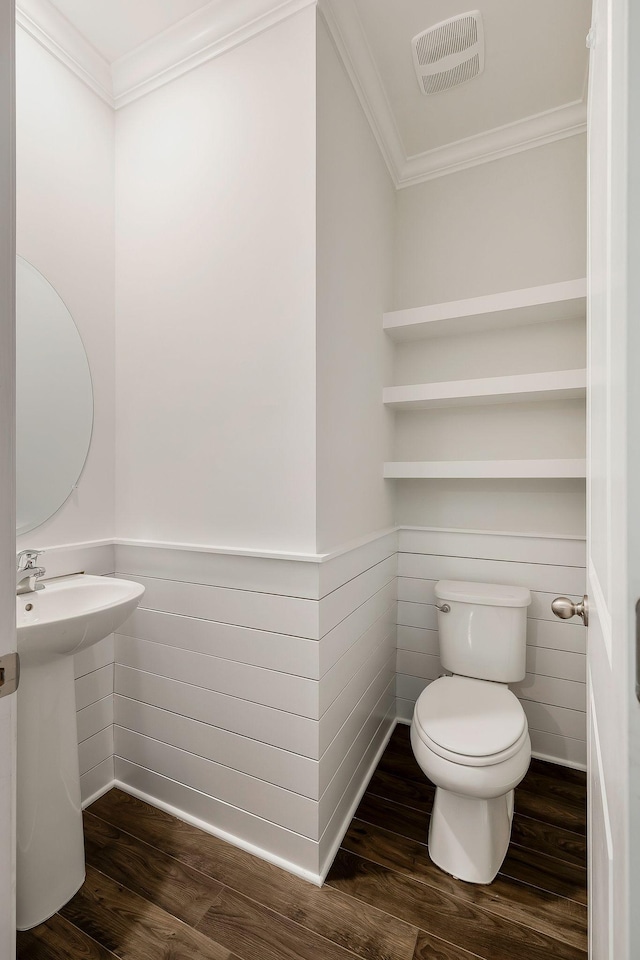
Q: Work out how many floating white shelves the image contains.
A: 3